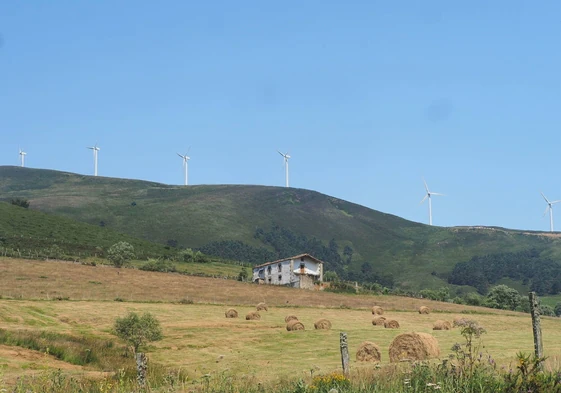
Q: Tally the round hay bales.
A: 14